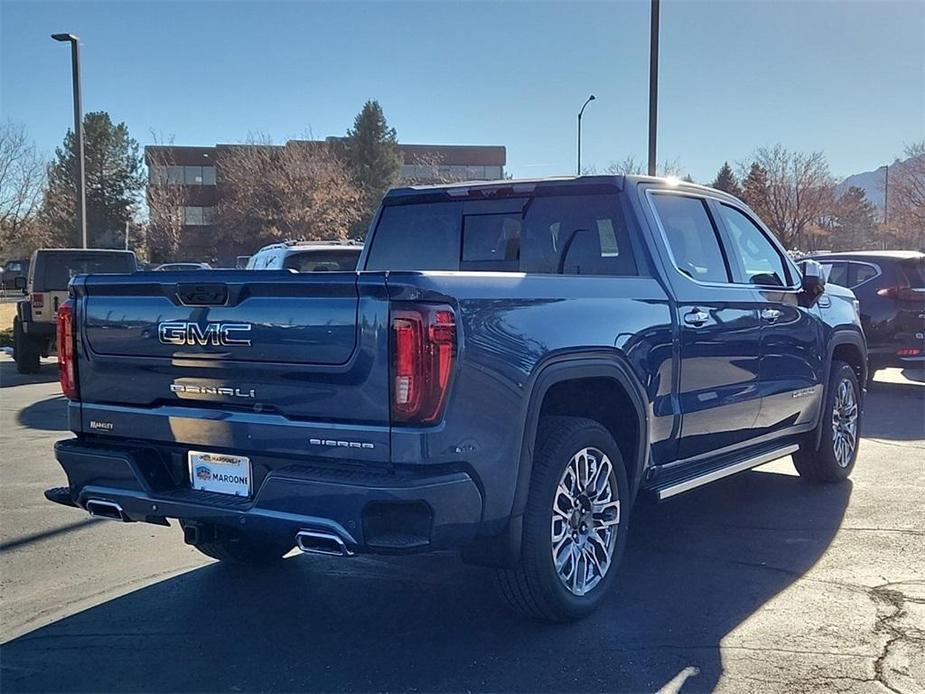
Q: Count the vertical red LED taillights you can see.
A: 2